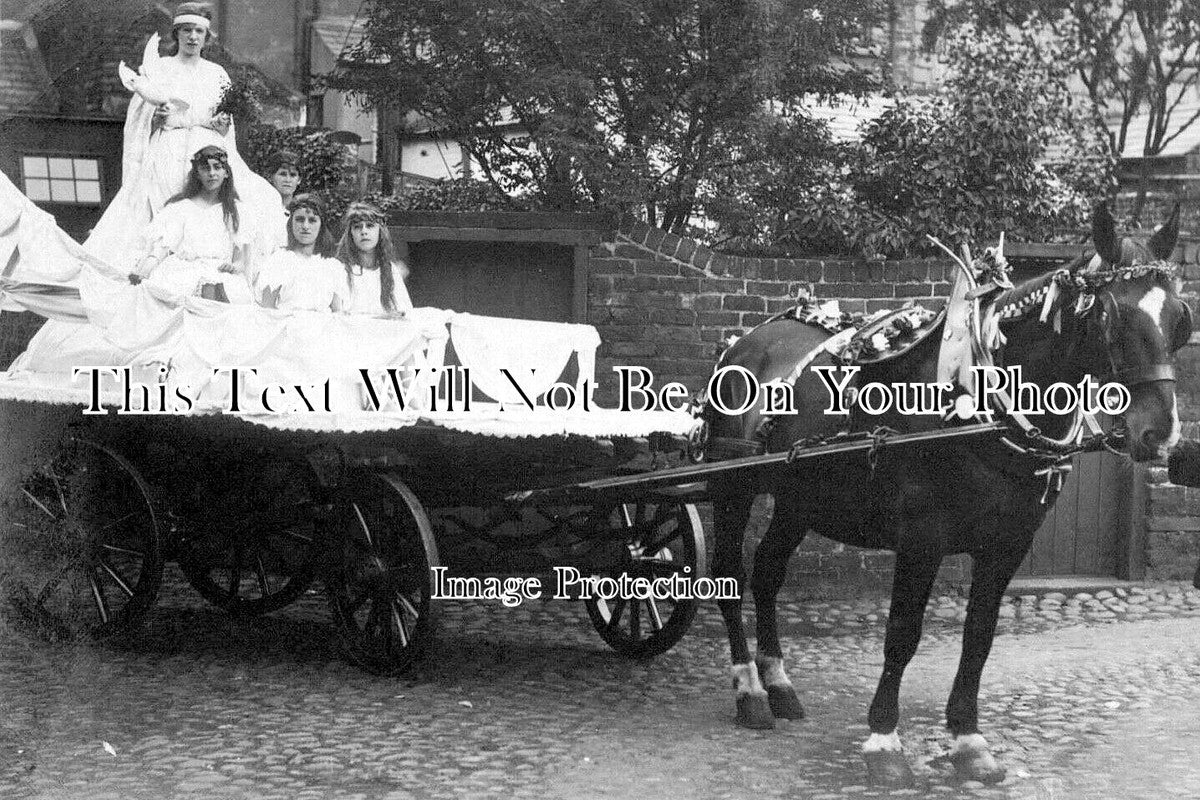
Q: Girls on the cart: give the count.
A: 5